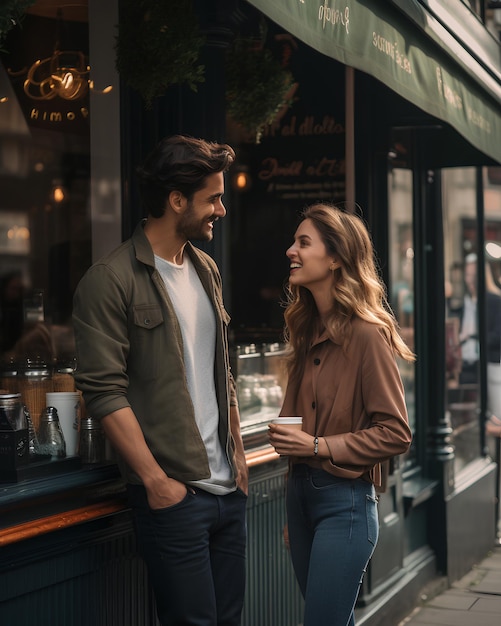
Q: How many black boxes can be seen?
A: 1